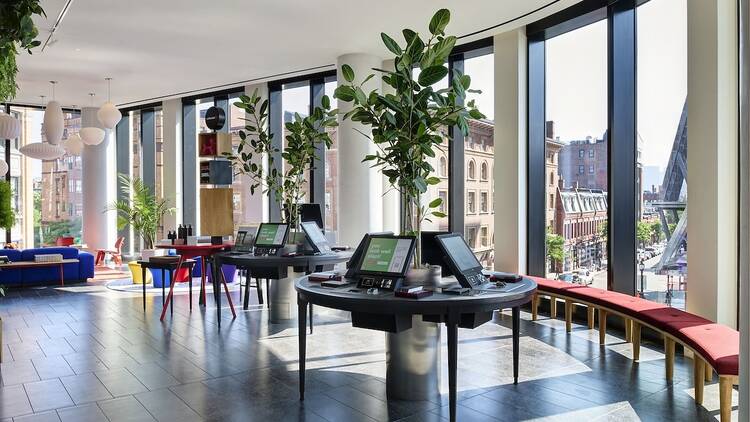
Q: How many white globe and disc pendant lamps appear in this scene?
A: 7